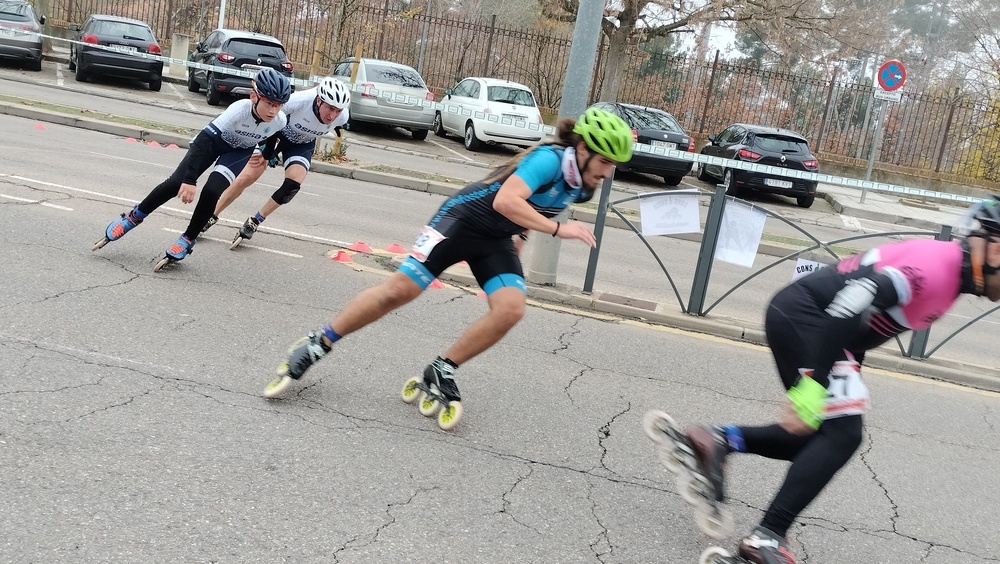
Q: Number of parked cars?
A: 7